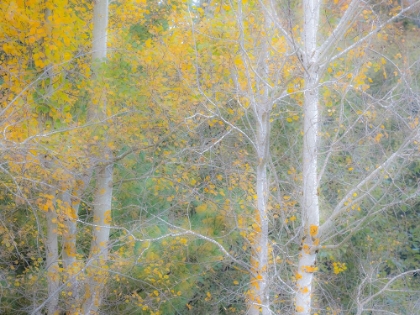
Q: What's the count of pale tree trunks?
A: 5